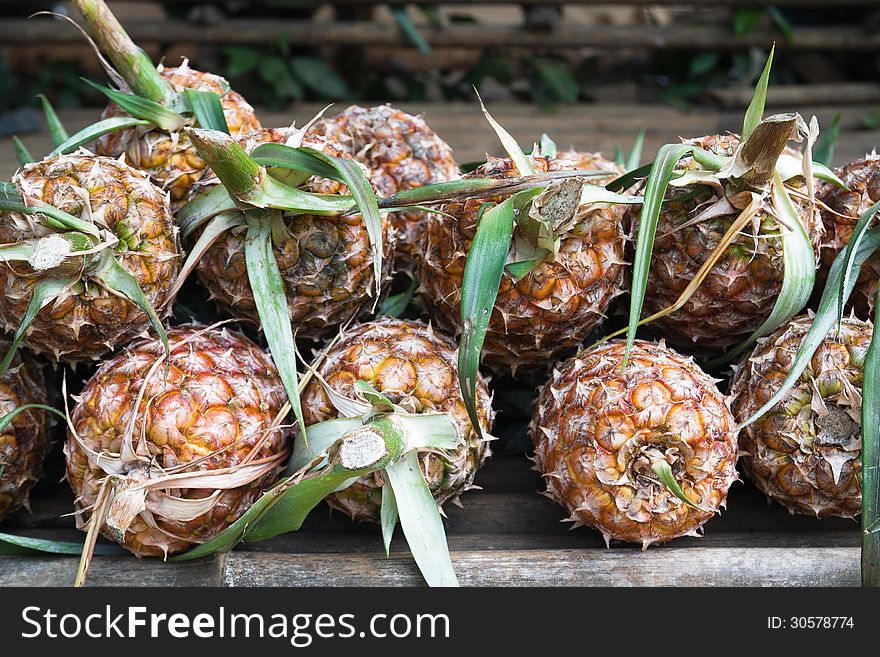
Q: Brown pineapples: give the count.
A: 12